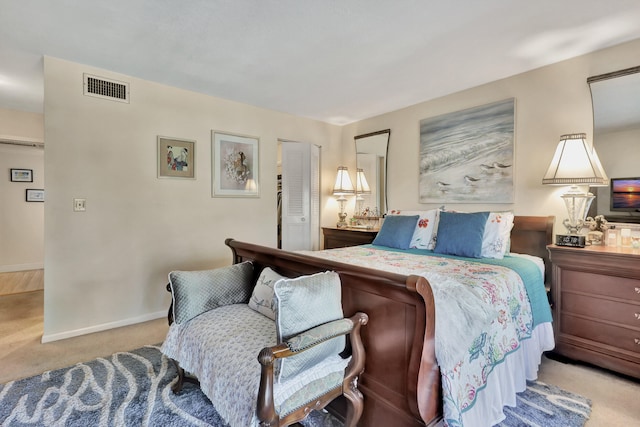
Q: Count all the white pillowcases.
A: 2